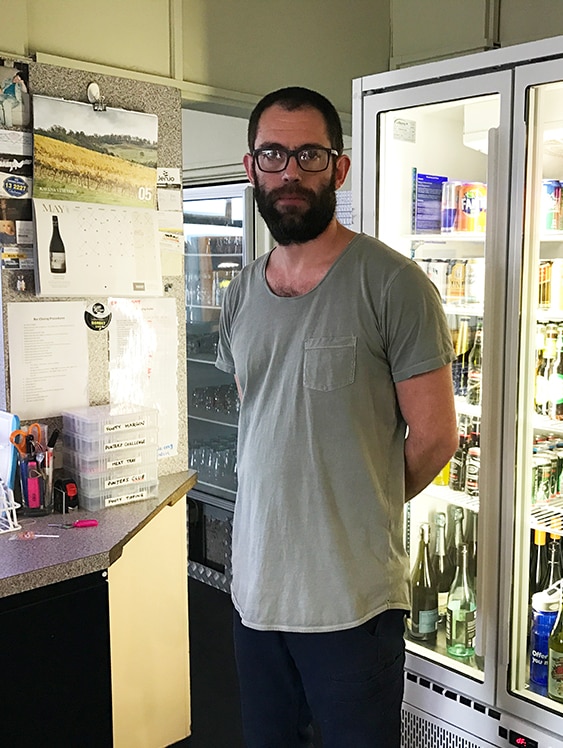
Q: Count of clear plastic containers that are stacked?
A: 5